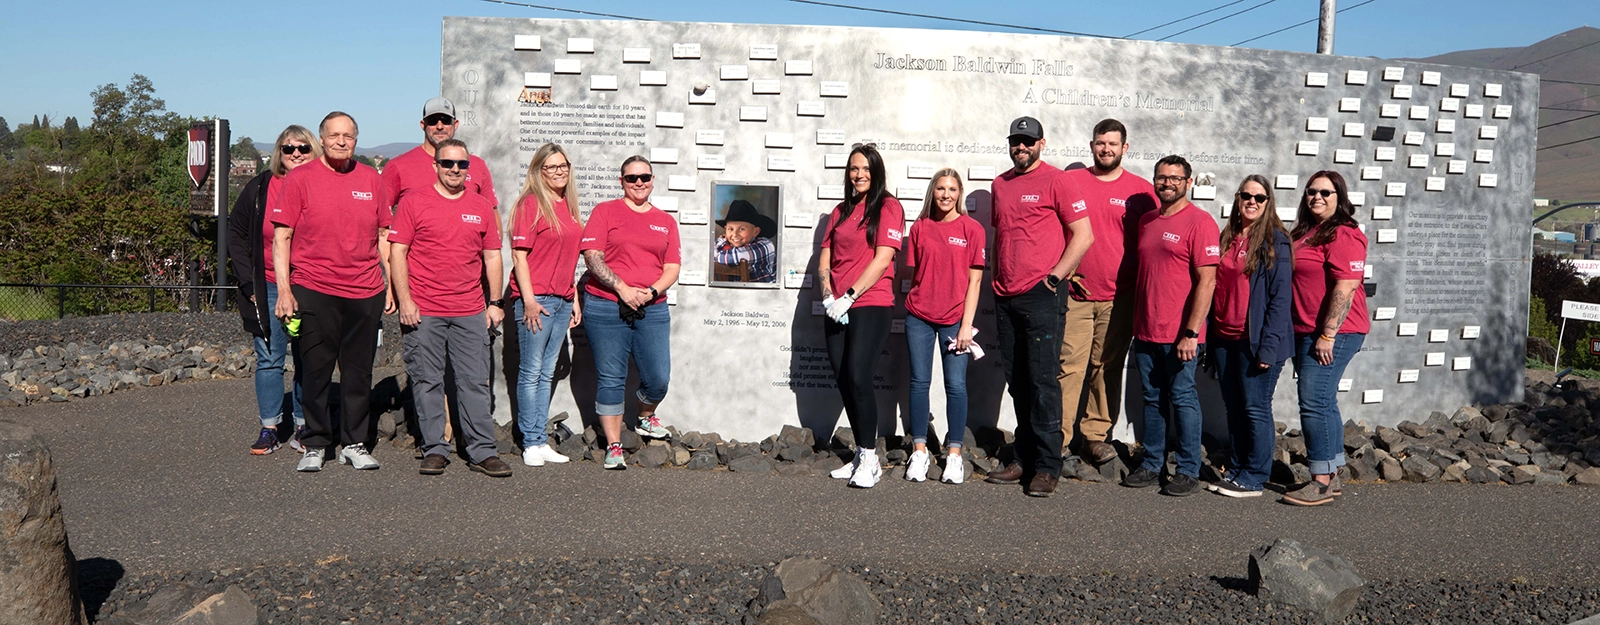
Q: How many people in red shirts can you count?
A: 13